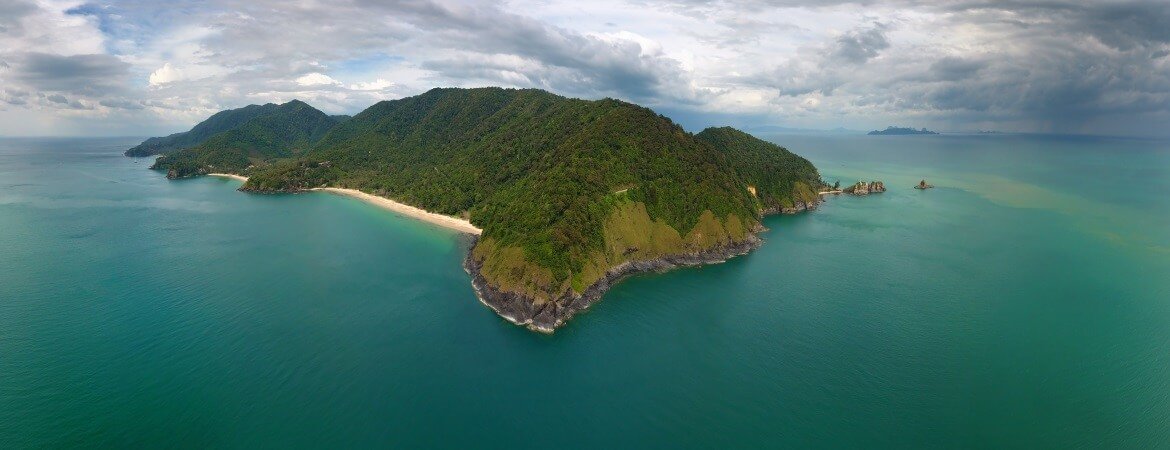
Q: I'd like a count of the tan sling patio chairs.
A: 0